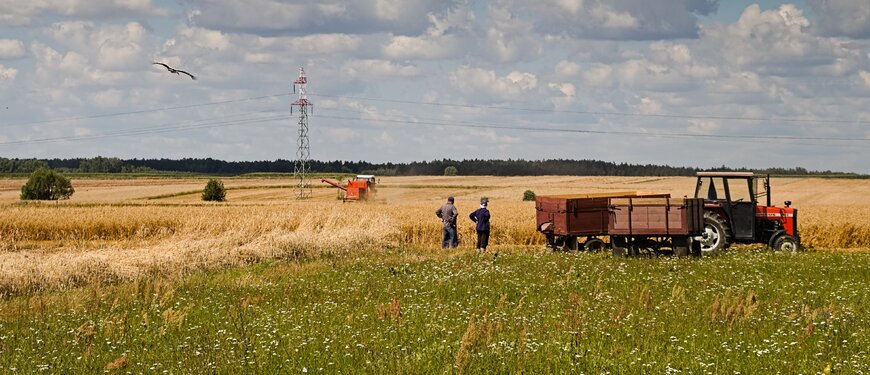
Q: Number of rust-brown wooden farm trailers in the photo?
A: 2